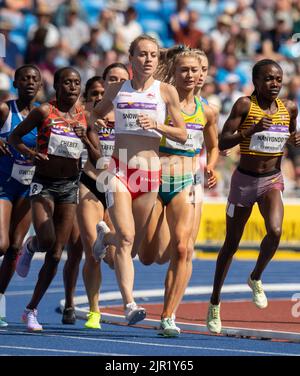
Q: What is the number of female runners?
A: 8